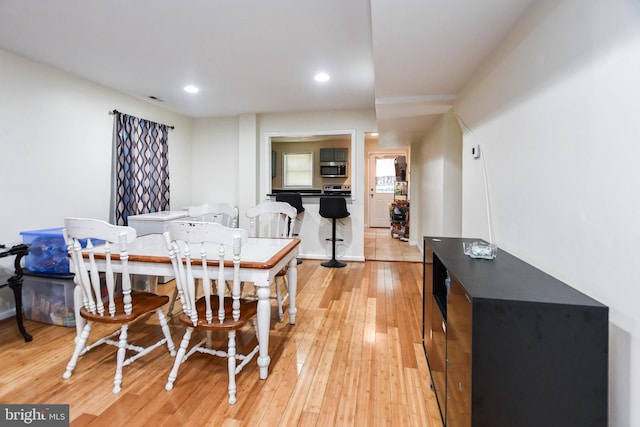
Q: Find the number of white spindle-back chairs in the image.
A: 4